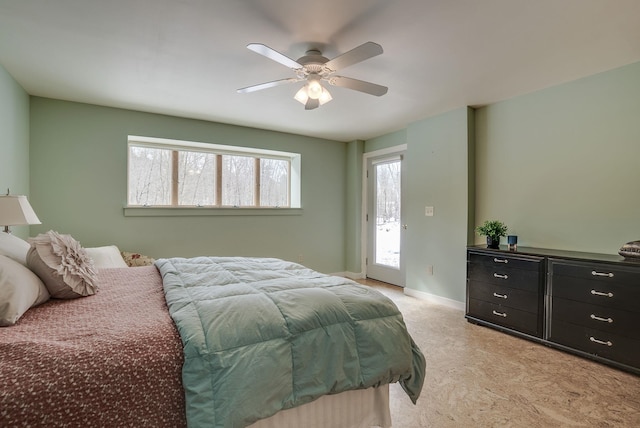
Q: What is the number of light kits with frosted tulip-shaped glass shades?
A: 1